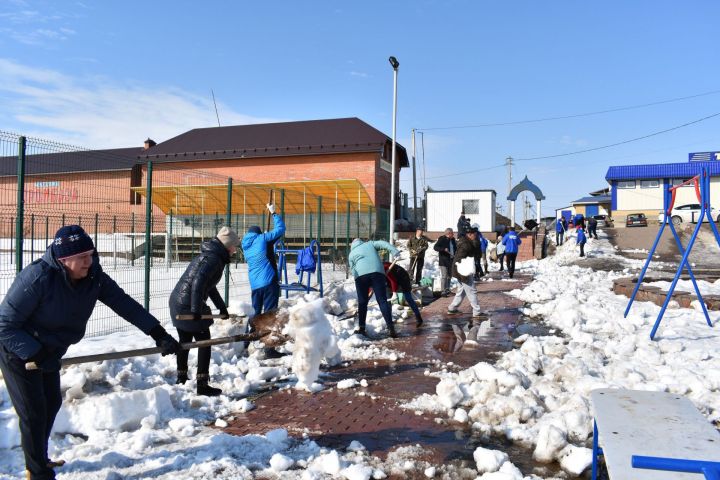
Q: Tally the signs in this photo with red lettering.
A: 1